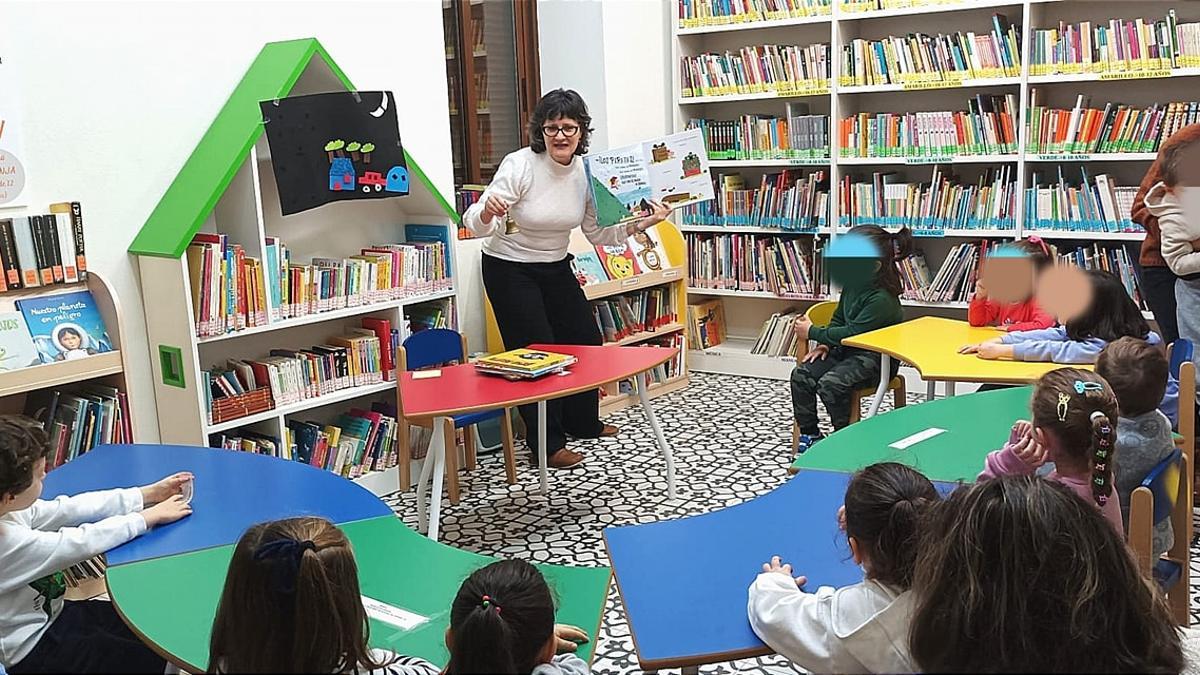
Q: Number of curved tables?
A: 6